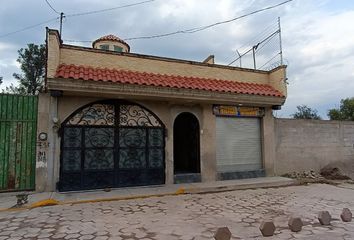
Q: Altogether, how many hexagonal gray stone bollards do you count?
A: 5